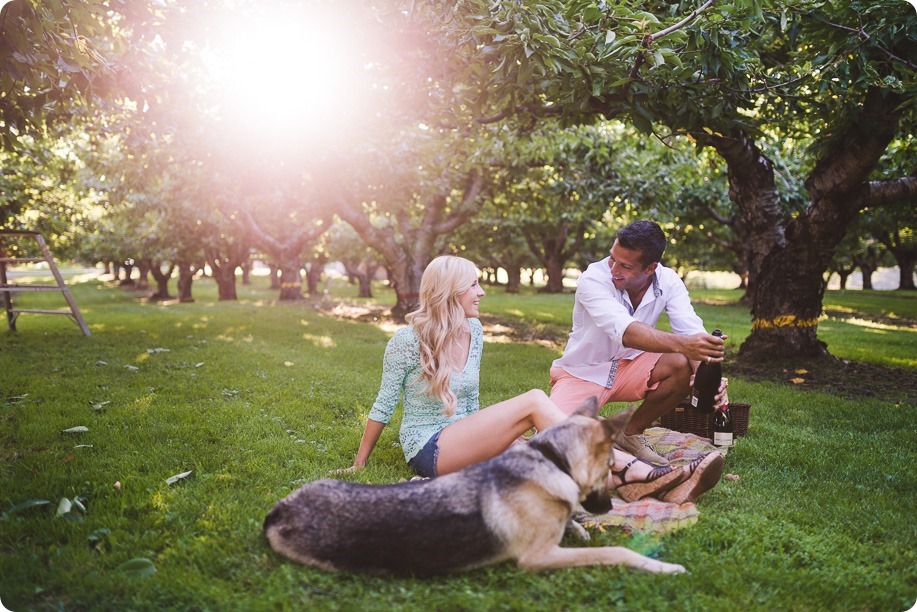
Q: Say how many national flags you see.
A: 0